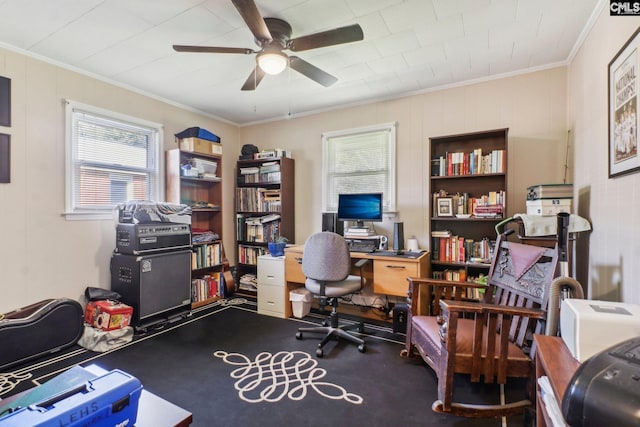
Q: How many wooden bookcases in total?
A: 3